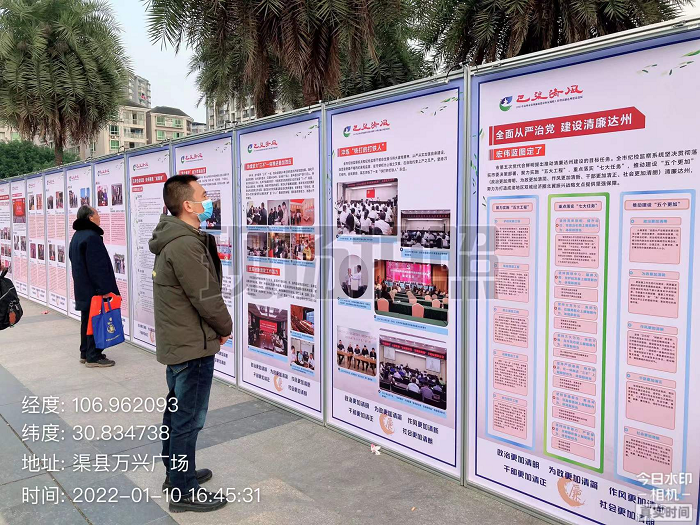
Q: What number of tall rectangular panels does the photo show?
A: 11